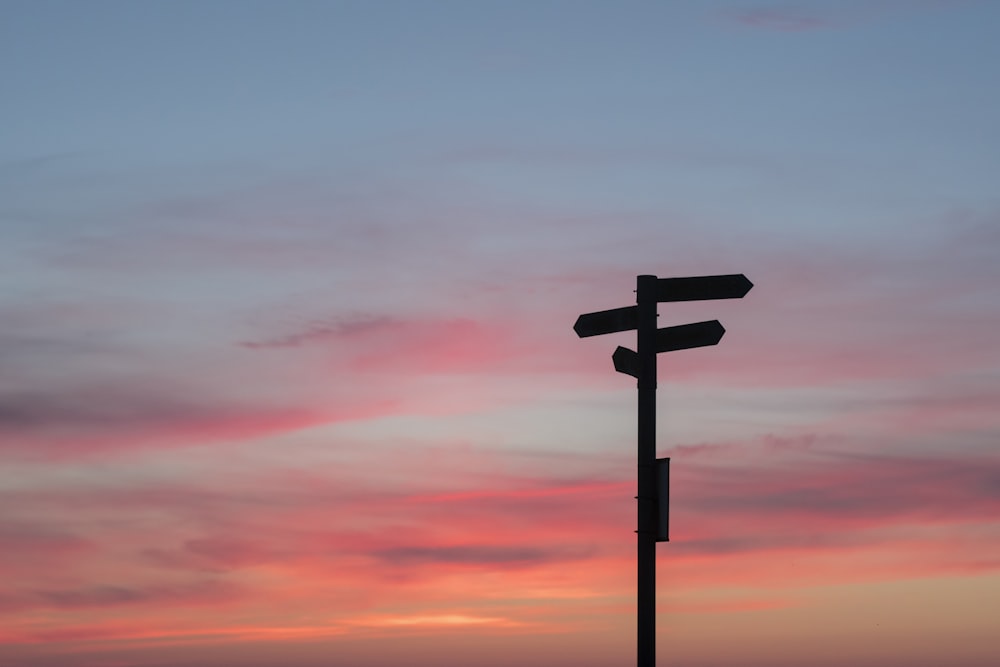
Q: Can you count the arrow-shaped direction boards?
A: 4